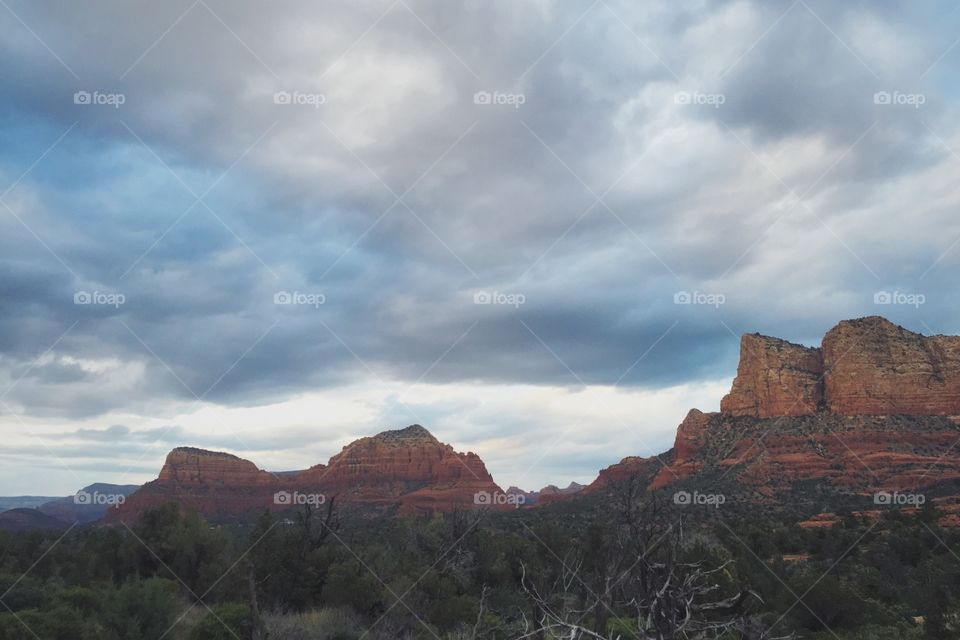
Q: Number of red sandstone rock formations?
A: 3